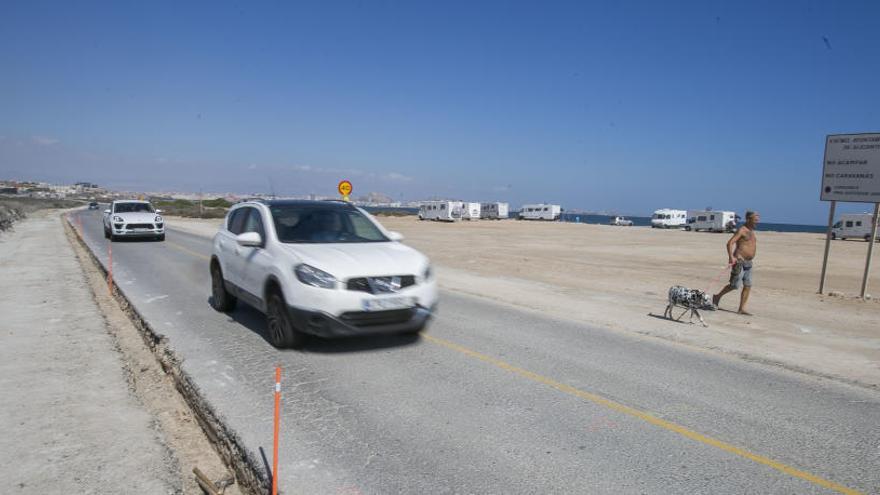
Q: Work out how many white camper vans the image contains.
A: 7